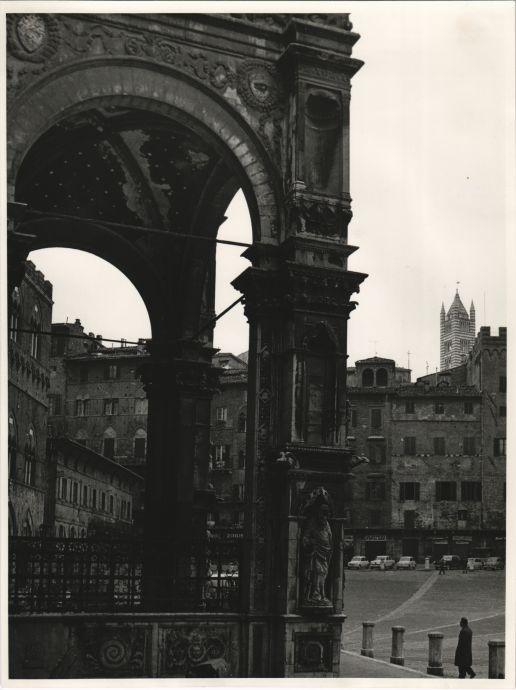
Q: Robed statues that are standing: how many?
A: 1